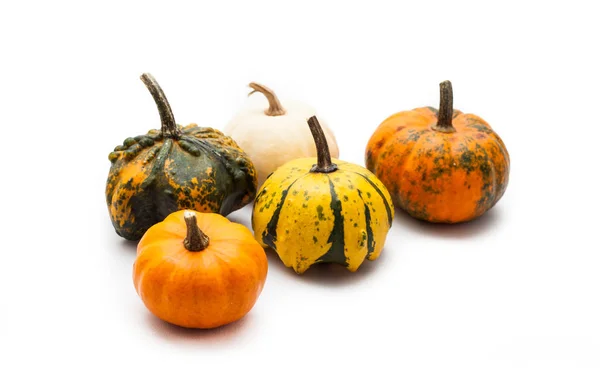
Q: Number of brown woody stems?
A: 5